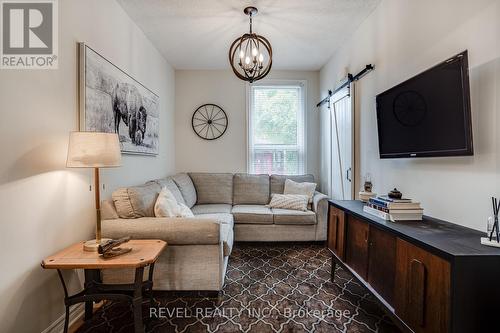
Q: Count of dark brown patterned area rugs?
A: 1